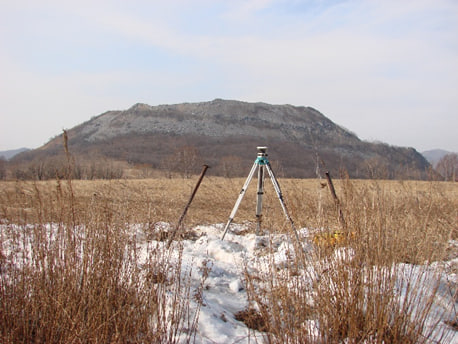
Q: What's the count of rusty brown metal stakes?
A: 2